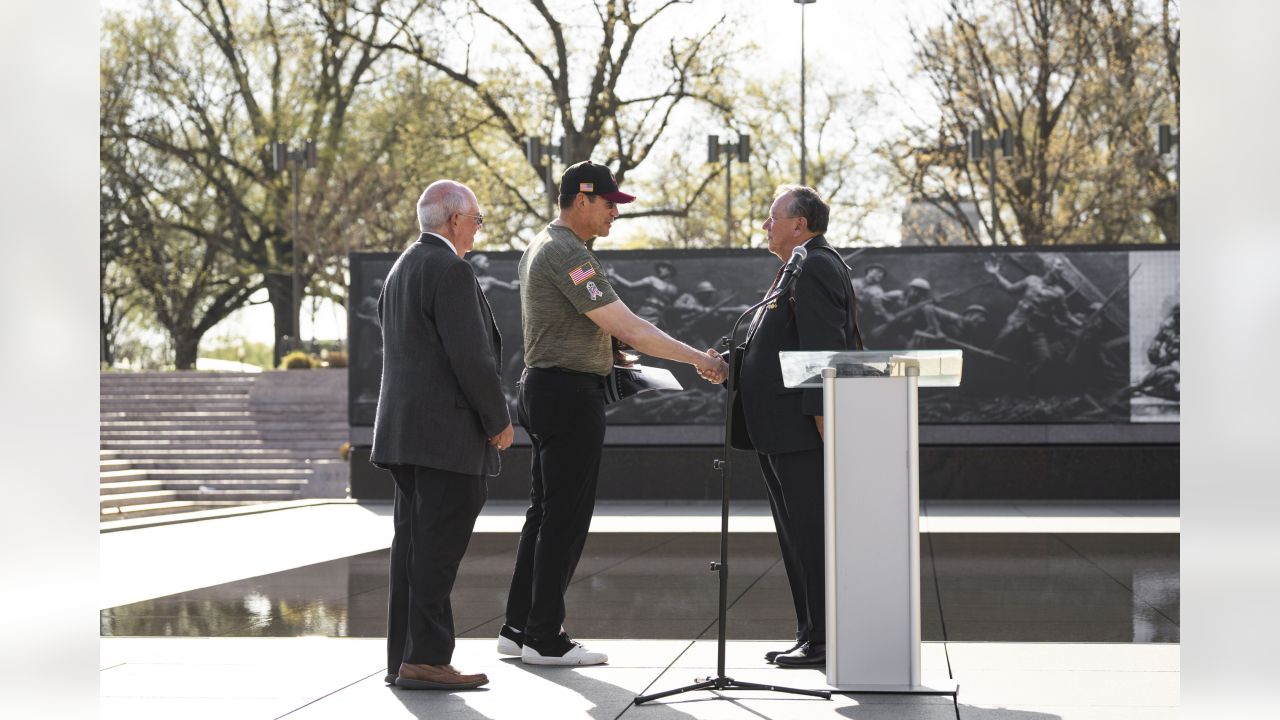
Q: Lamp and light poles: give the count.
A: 6